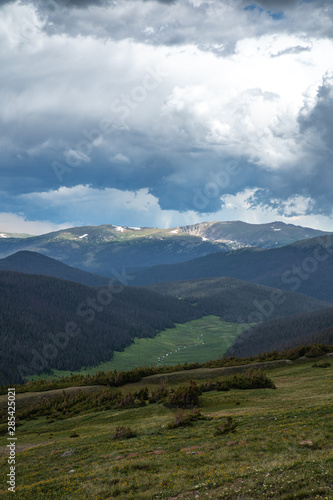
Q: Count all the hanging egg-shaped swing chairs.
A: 0